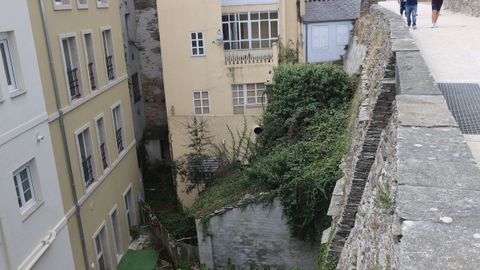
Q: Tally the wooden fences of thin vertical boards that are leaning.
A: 1